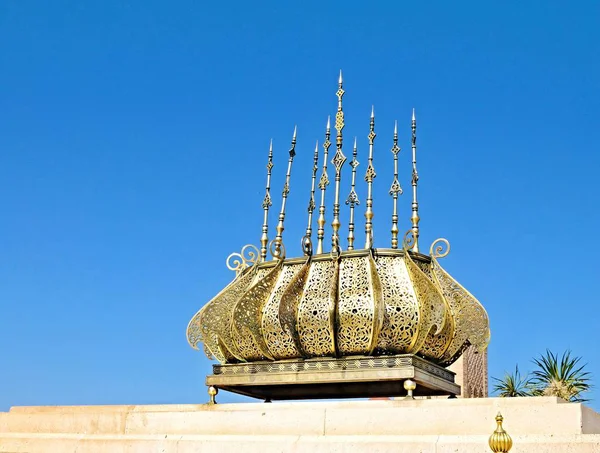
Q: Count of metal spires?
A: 9